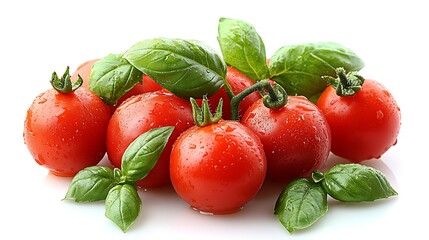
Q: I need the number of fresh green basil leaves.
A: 9